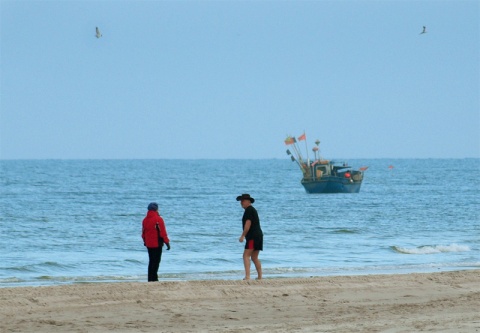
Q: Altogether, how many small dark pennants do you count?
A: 2